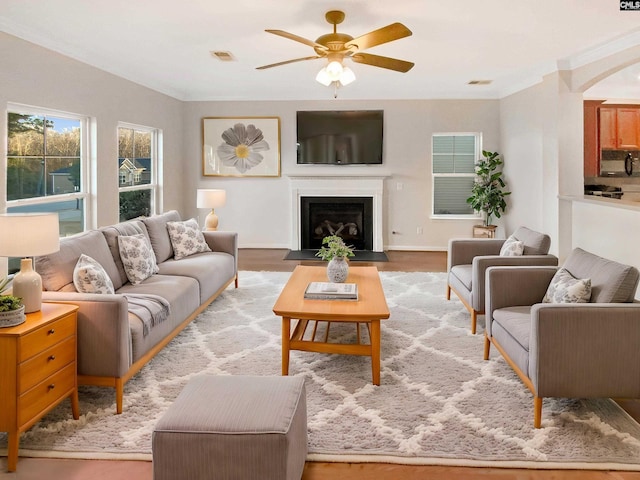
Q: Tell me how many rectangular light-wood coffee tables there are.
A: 1